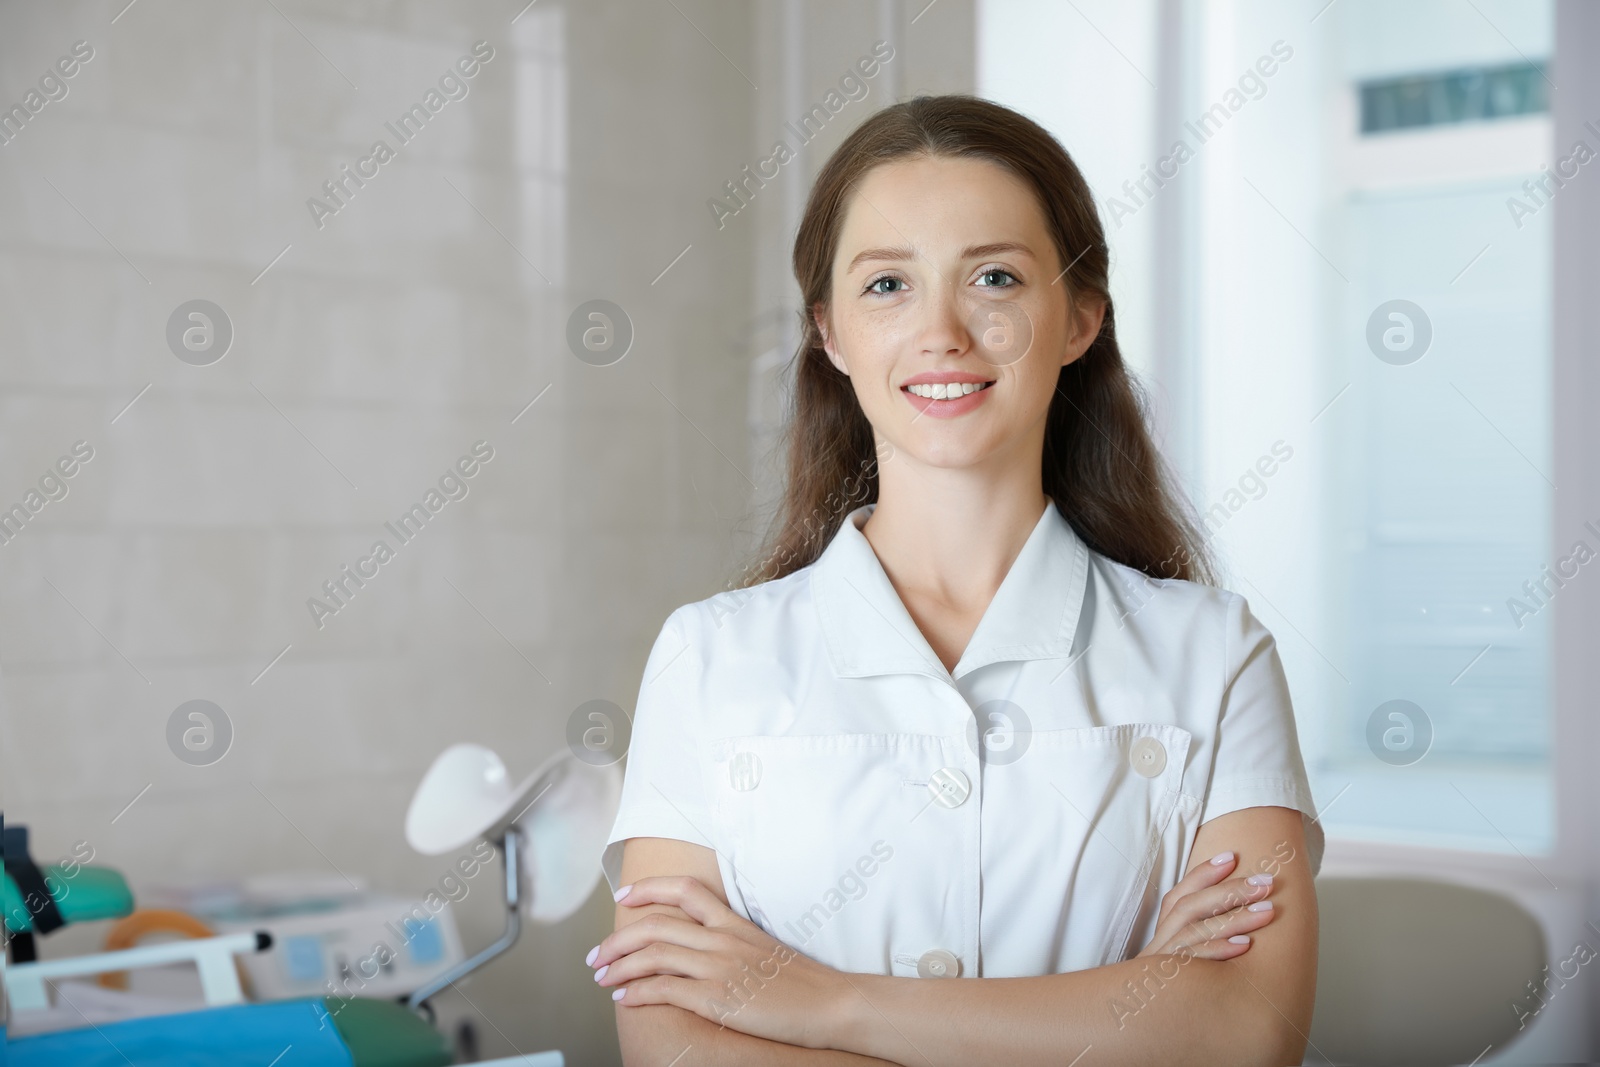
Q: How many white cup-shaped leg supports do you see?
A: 2